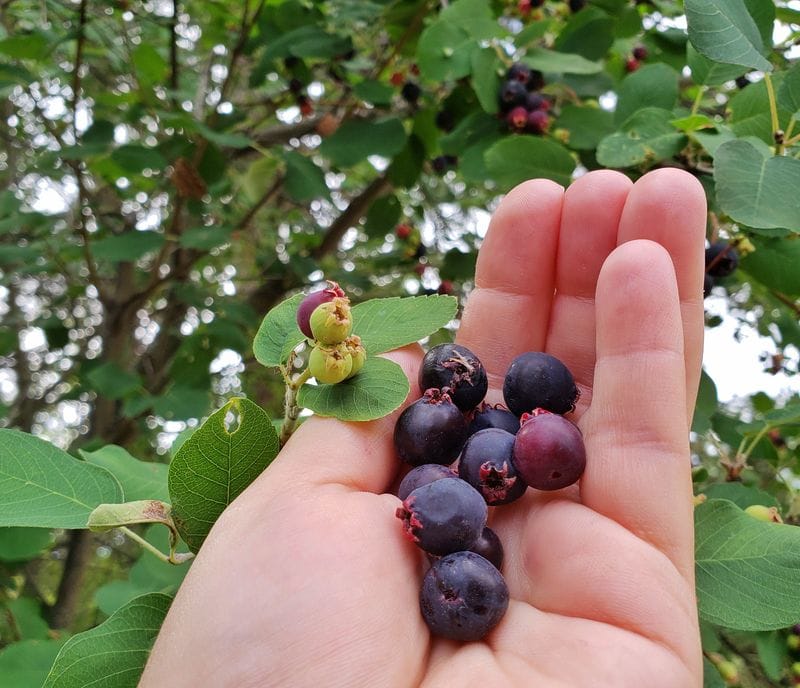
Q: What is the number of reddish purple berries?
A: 2